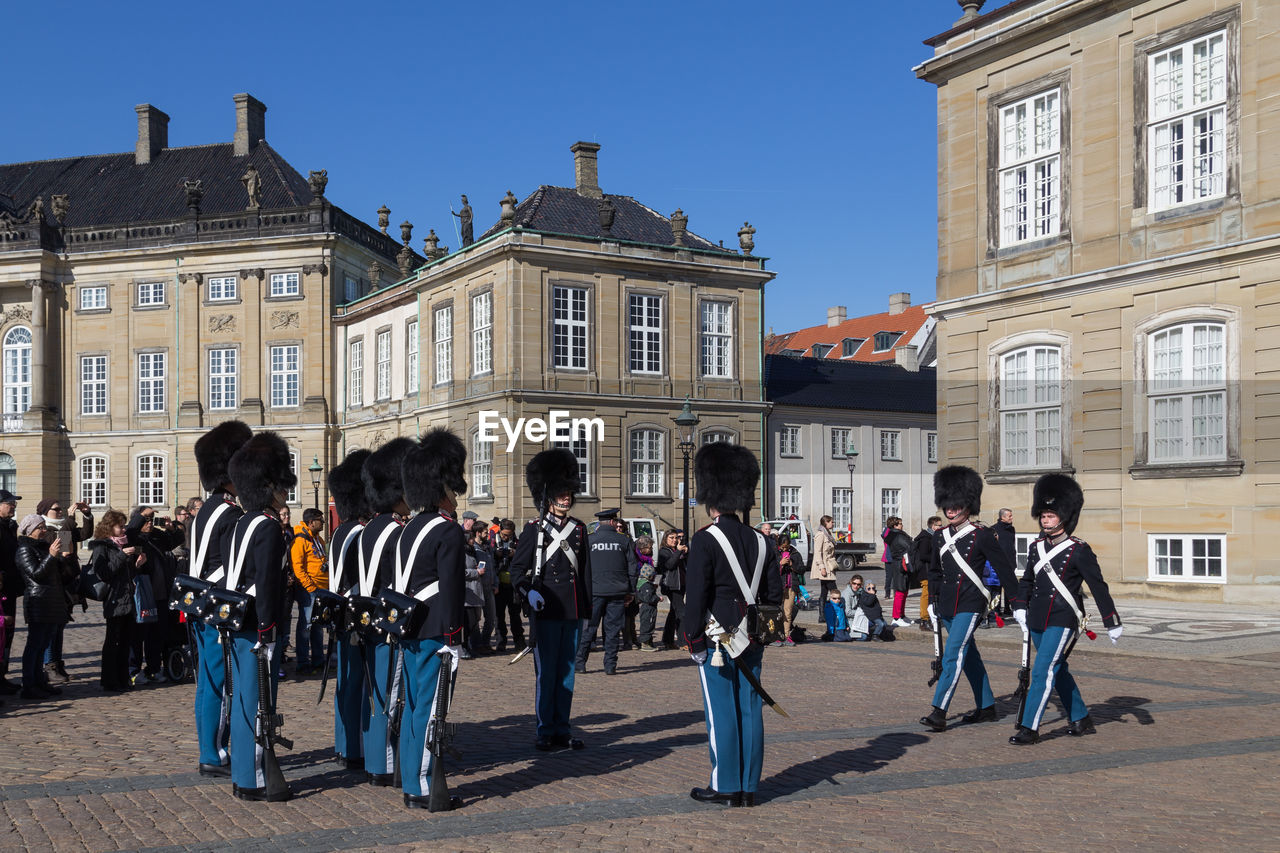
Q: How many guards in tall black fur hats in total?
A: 9